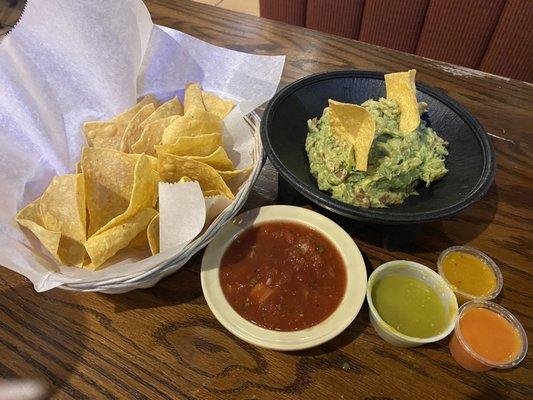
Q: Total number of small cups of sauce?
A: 3